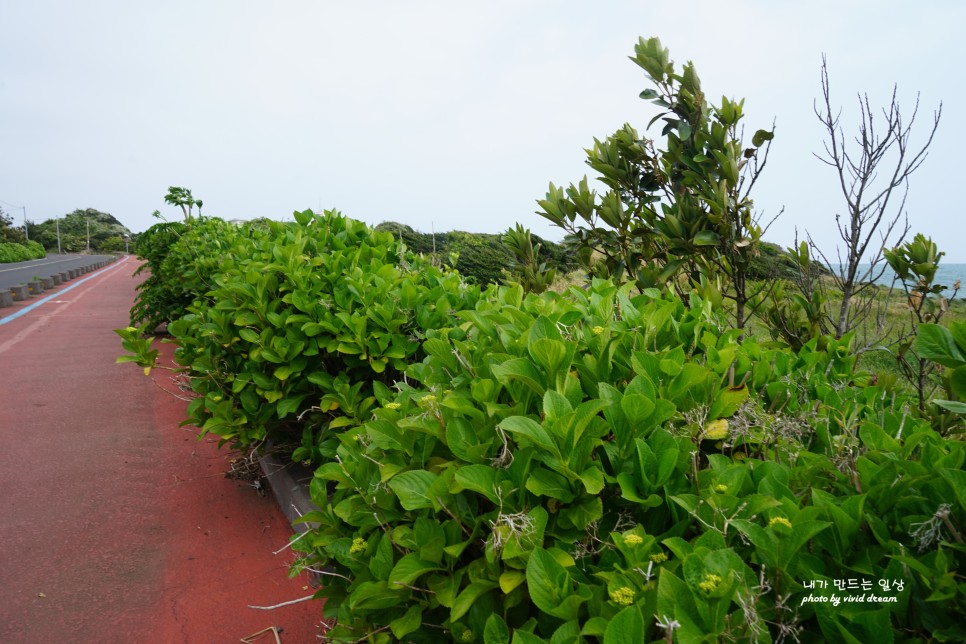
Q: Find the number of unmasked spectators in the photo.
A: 0